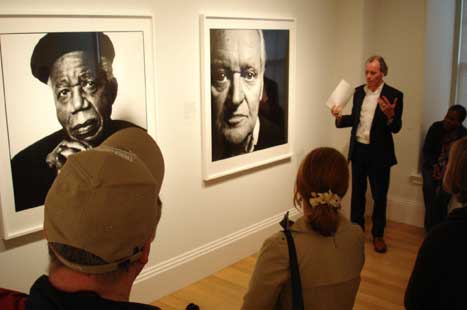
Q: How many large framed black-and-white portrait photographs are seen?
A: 2